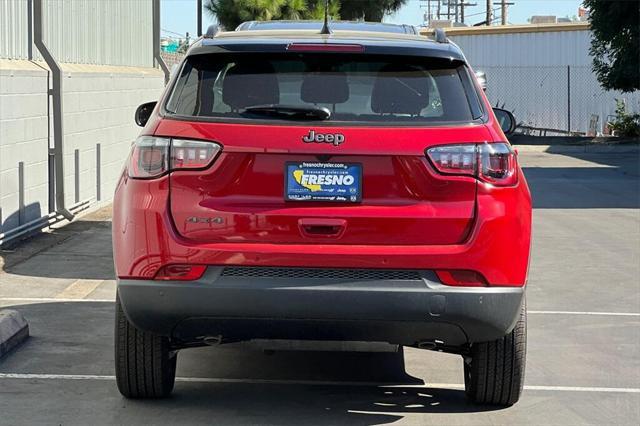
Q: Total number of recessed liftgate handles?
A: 1